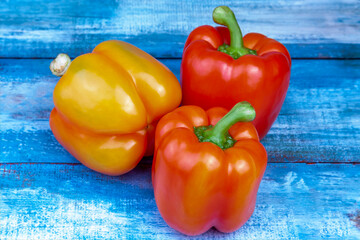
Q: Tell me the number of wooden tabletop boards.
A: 3